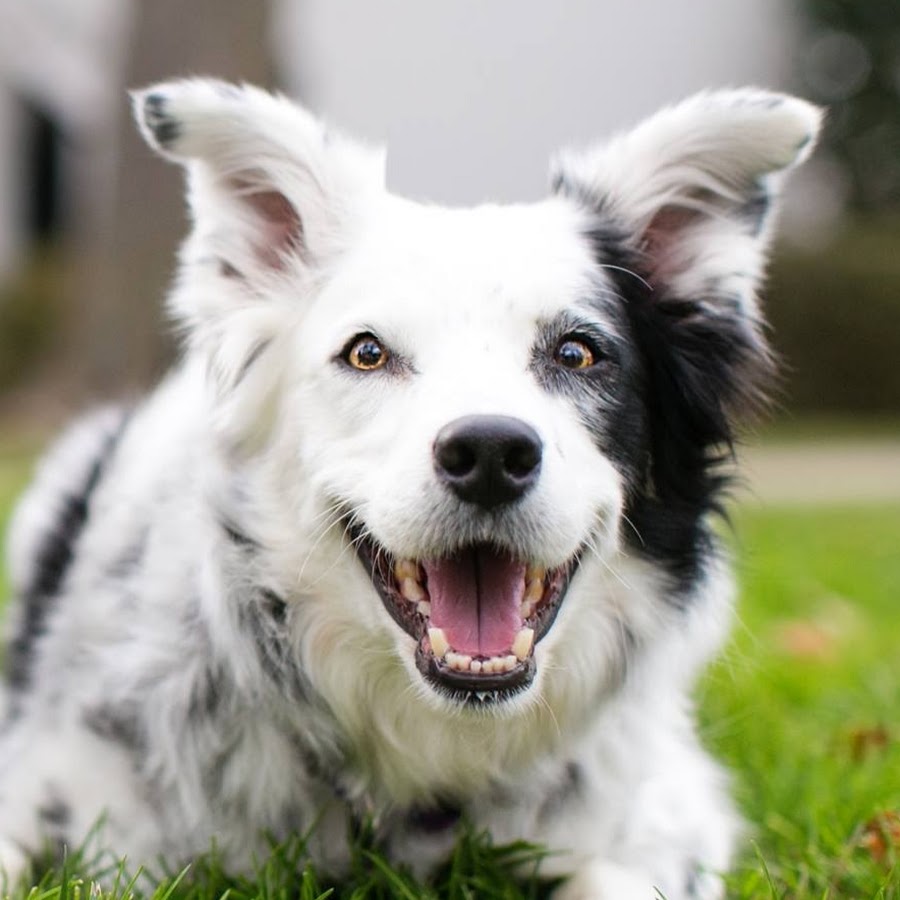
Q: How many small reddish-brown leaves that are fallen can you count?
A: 3